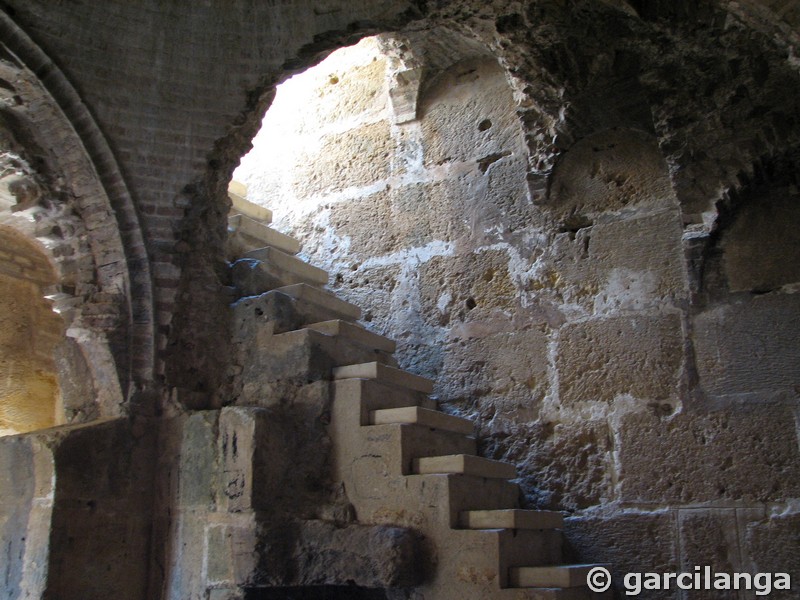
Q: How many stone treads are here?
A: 11